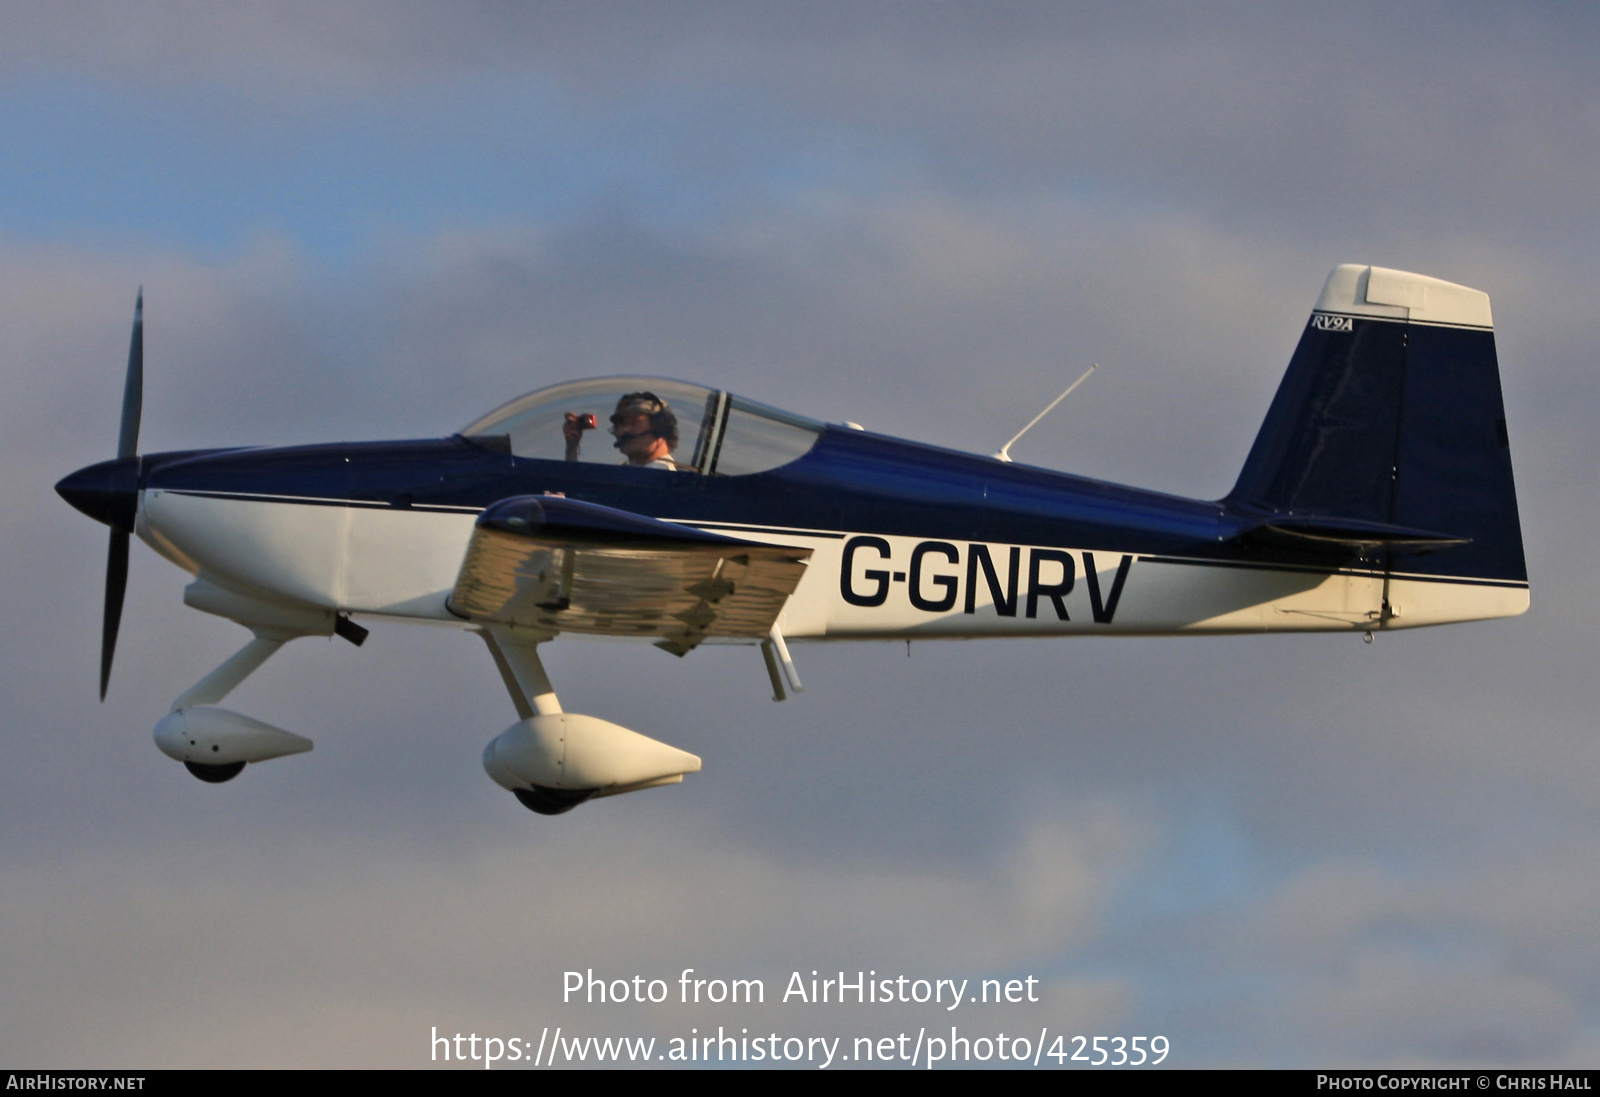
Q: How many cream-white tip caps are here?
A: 1